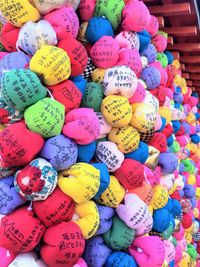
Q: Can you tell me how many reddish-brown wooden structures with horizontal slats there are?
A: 1